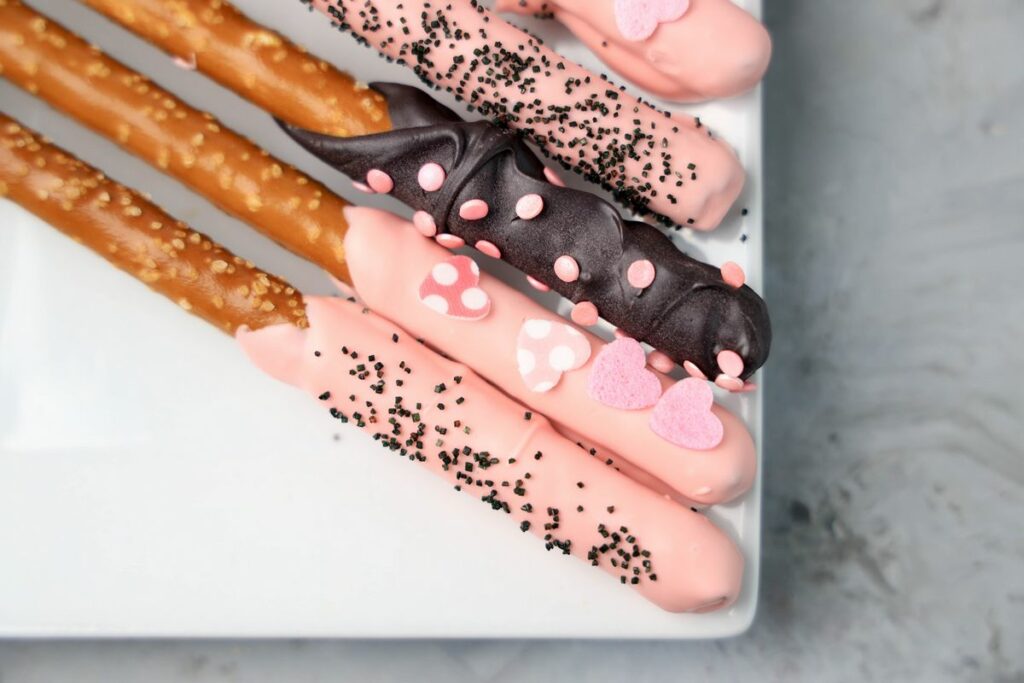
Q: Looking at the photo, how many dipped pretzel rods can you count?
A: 5